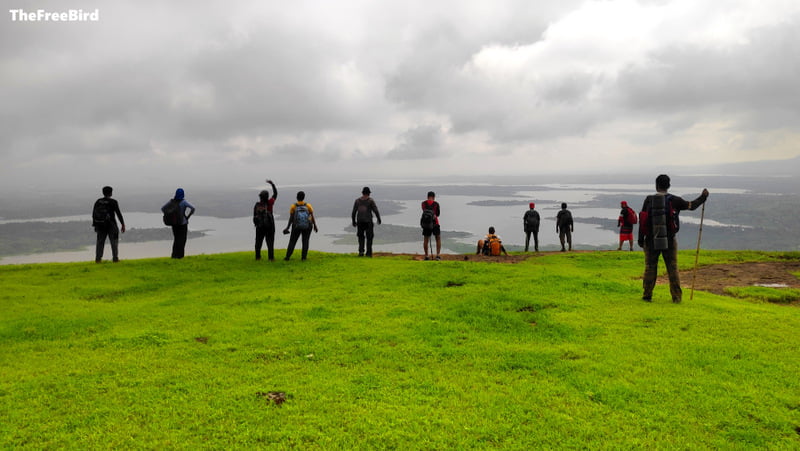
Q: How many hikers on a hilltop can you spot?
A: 11